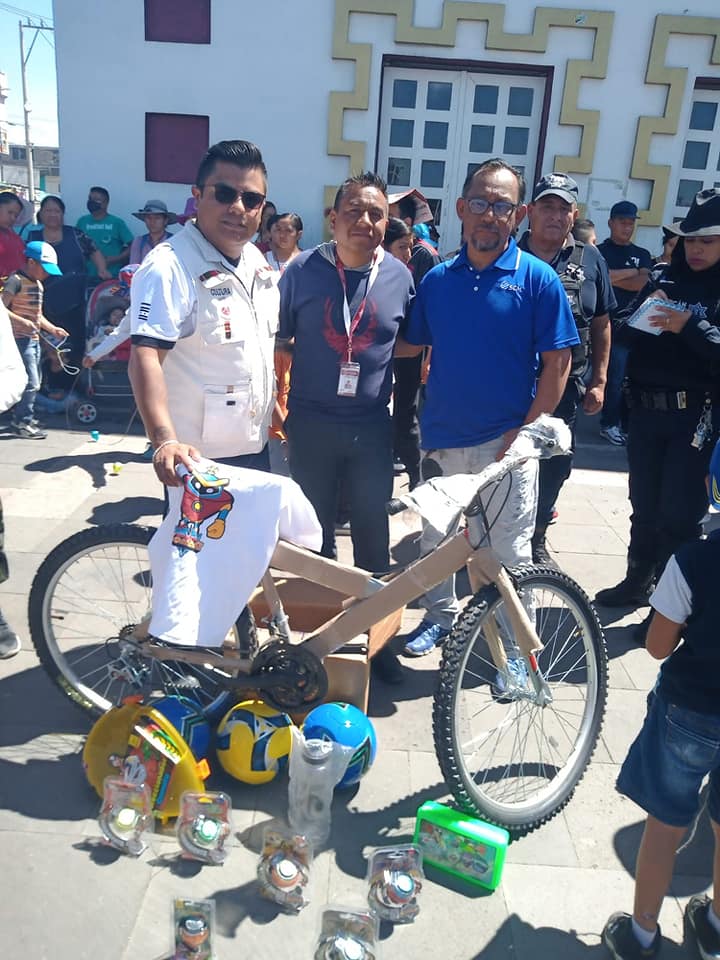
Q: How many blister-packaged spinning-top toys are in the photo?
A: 6